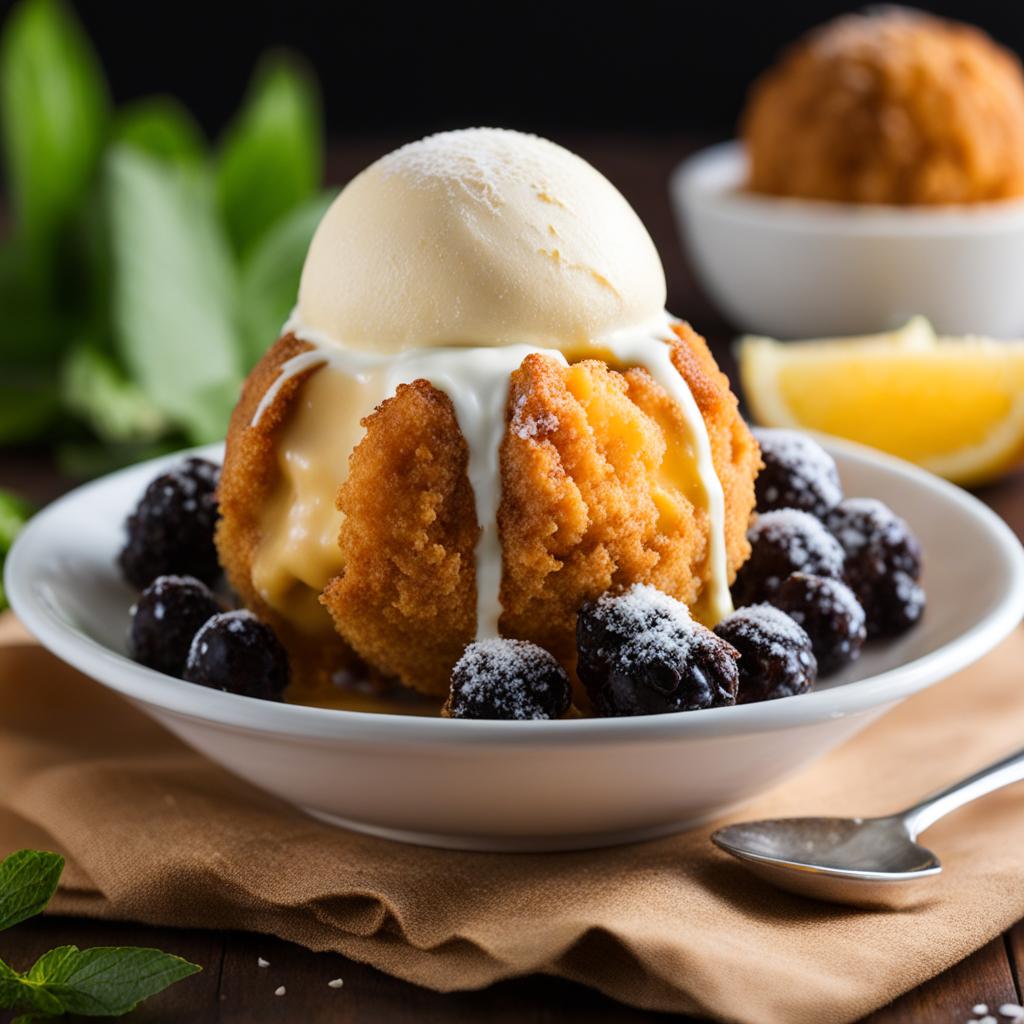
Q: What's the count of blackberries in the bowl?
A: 10